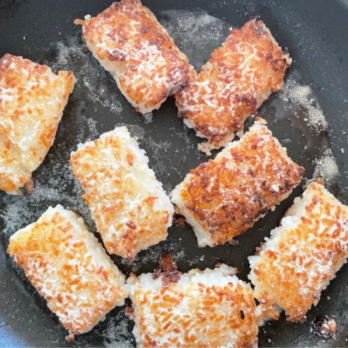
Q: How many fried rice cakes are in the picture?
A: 8